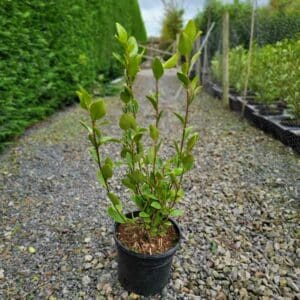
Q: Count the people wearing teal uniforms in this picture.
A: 0